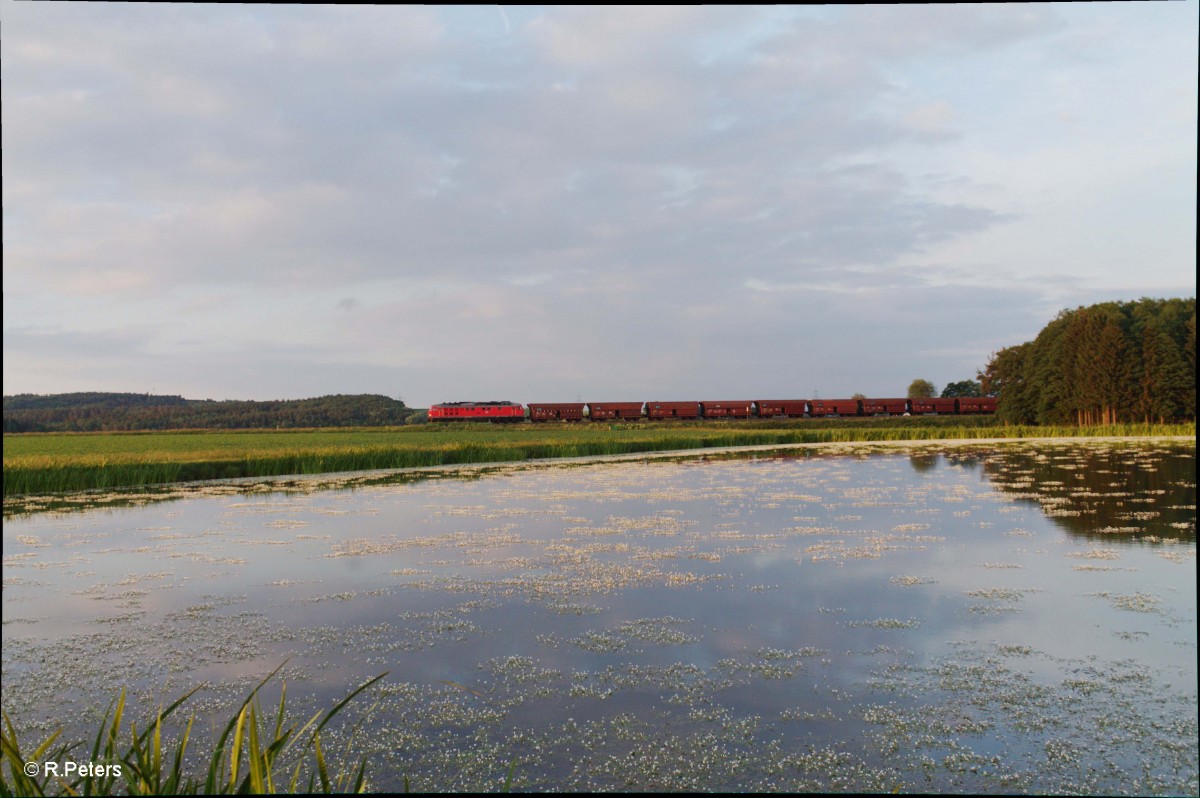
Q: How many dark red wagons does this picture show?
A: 9